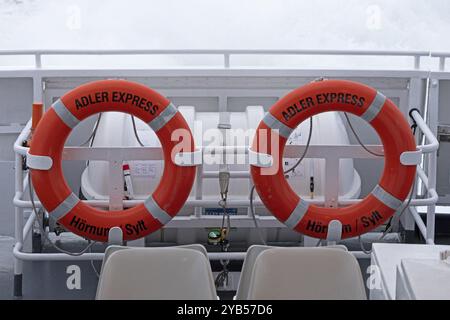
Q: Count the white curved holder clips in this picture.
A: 6